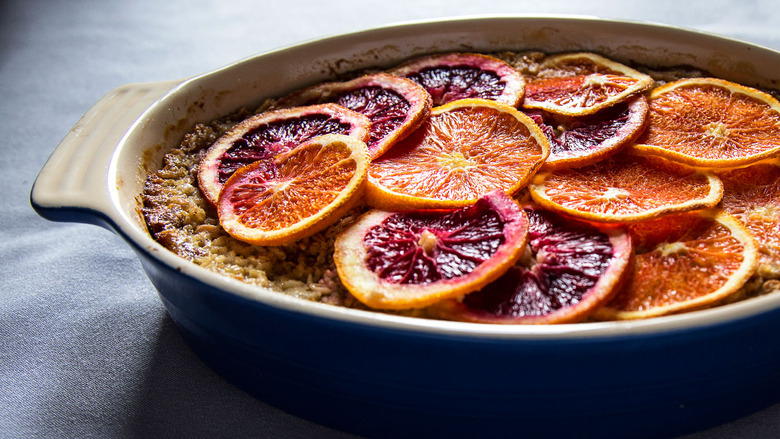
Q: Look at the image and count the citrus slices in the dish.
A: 13